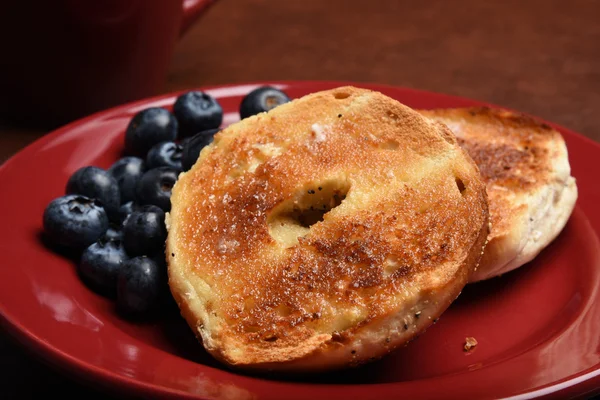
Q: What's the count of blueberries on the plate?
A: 13